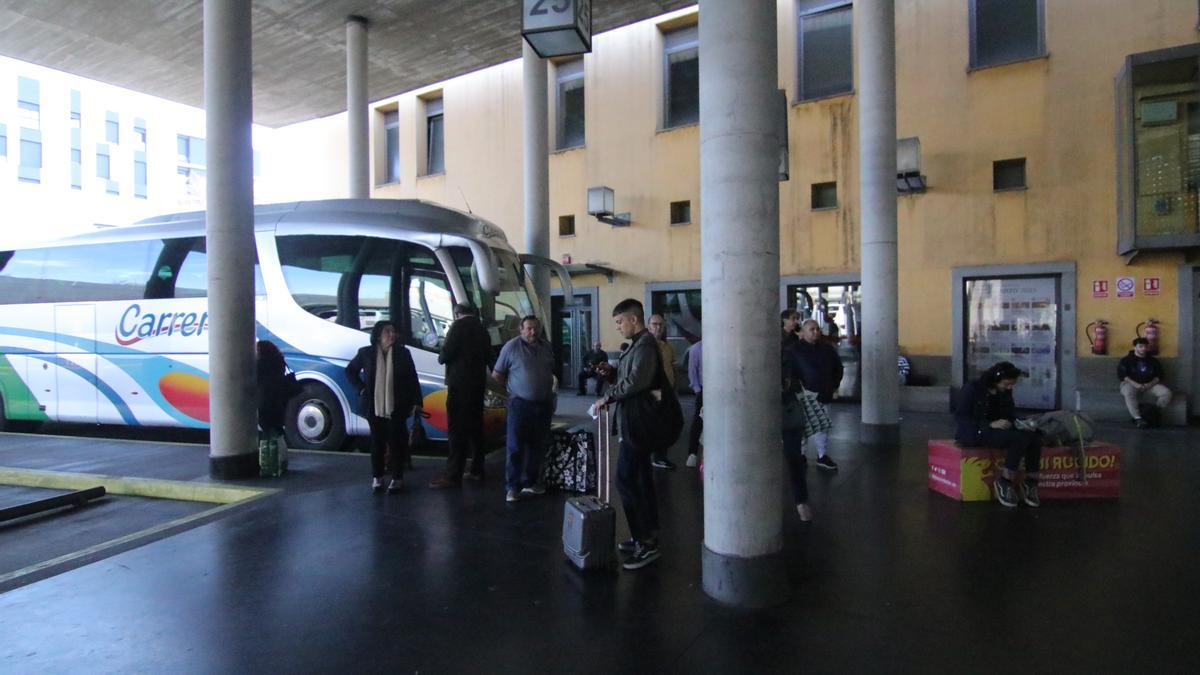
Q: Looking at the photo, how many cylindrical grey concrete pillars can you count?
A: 5